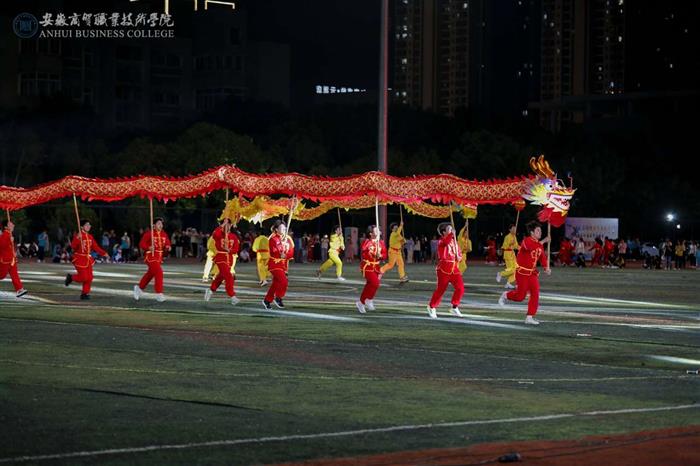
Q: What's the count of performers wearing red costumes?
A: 8